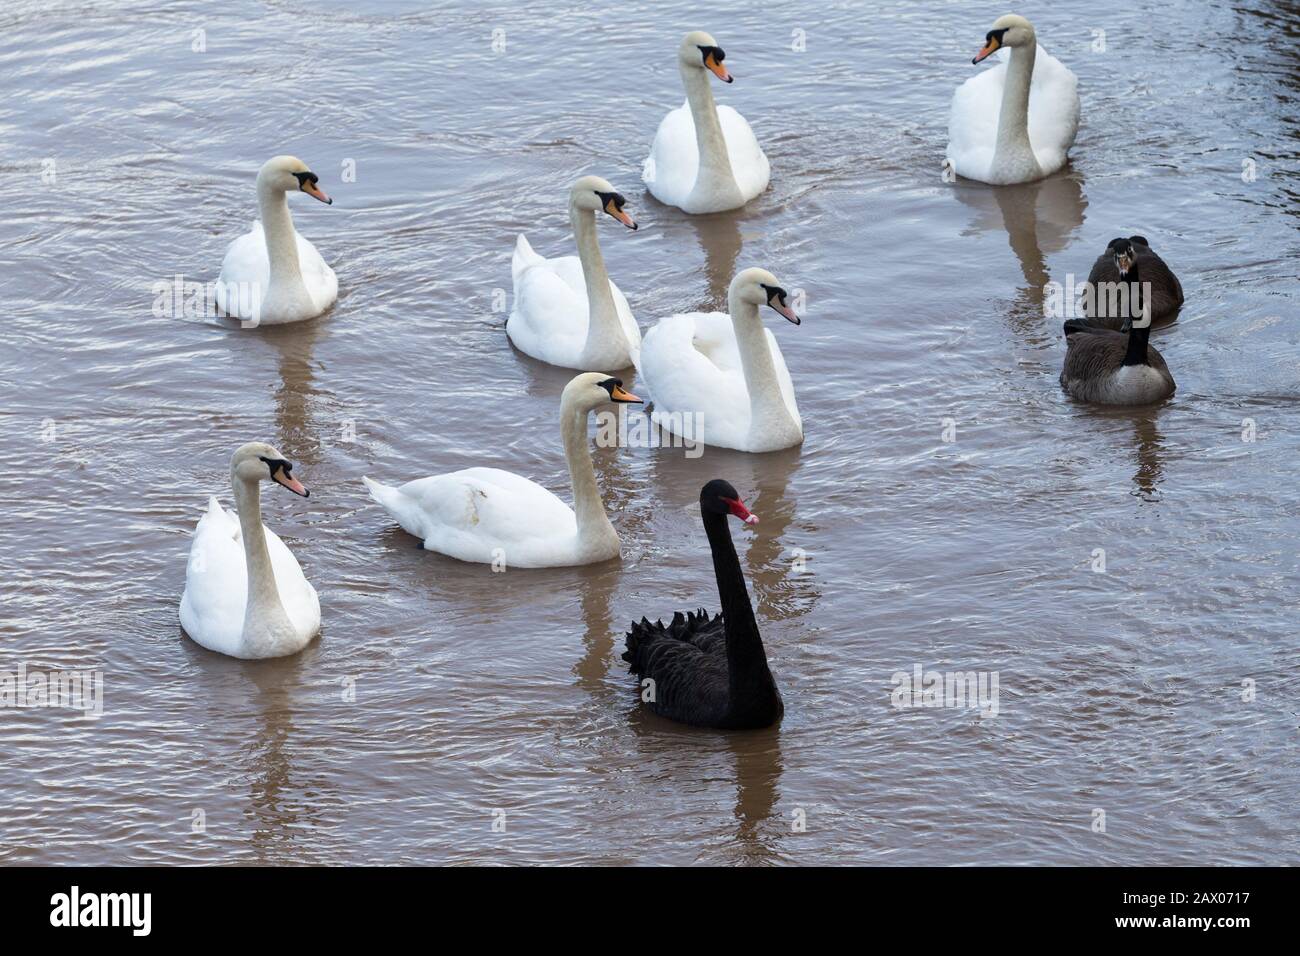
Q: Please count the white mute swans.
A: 7